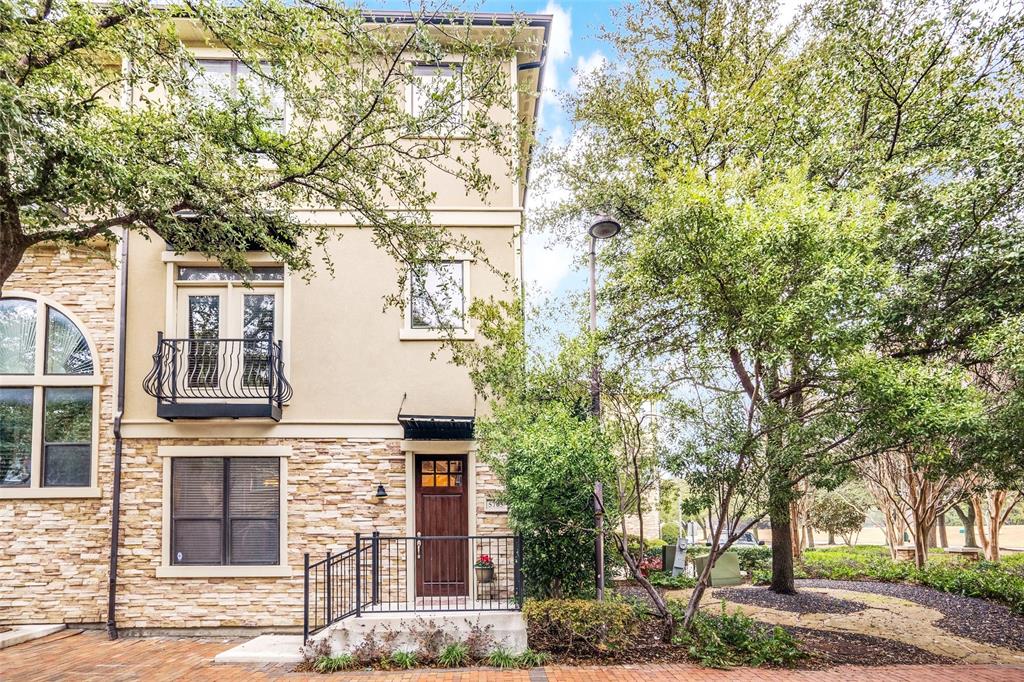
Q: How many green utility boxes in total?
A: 2